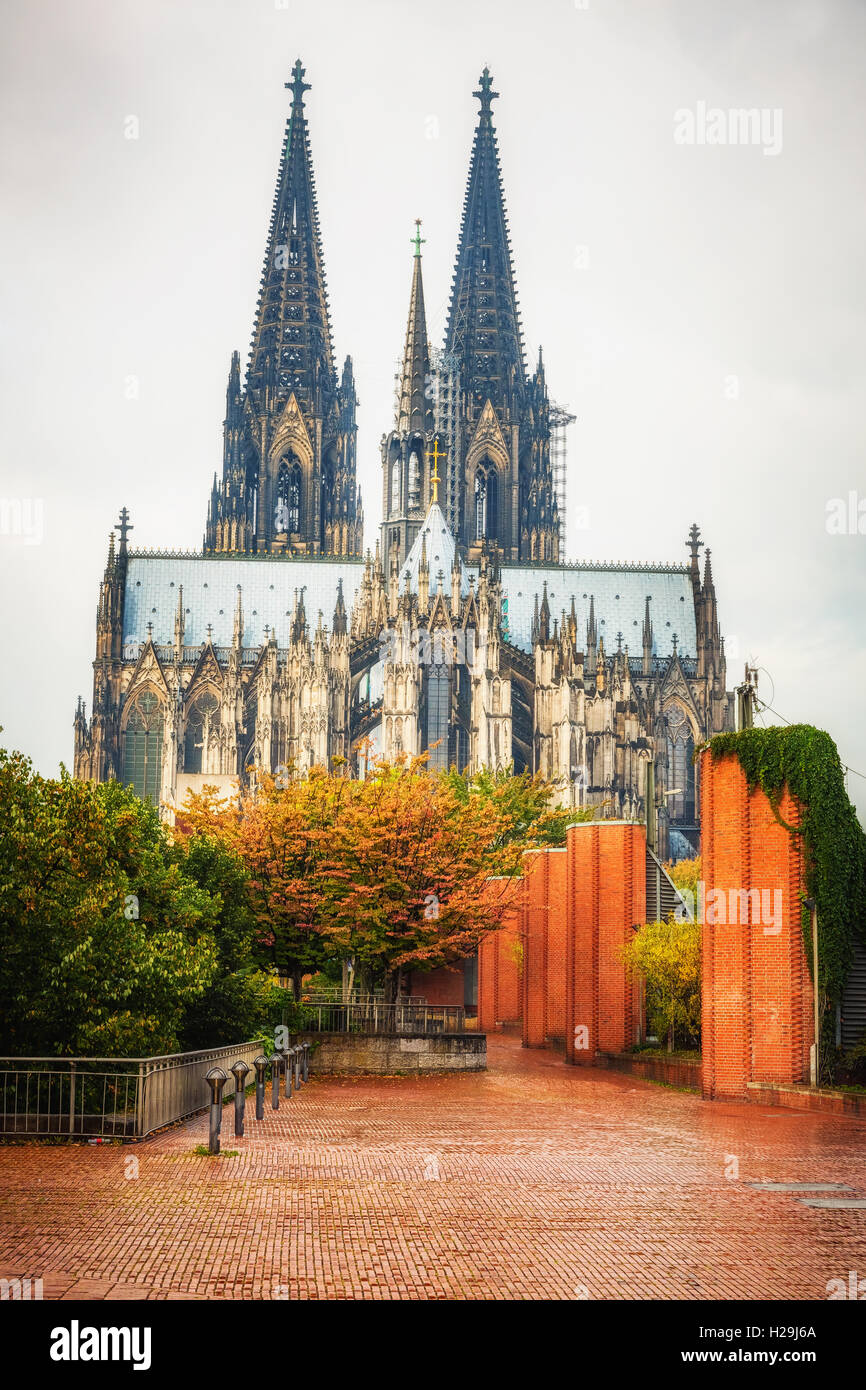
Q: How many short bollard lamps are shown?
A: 7